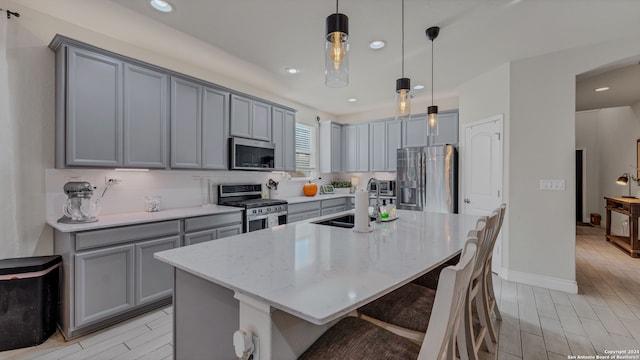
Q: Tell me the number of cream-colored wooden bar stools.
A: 4